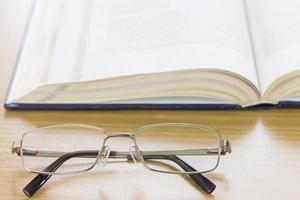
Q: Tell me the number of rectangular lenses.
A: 2